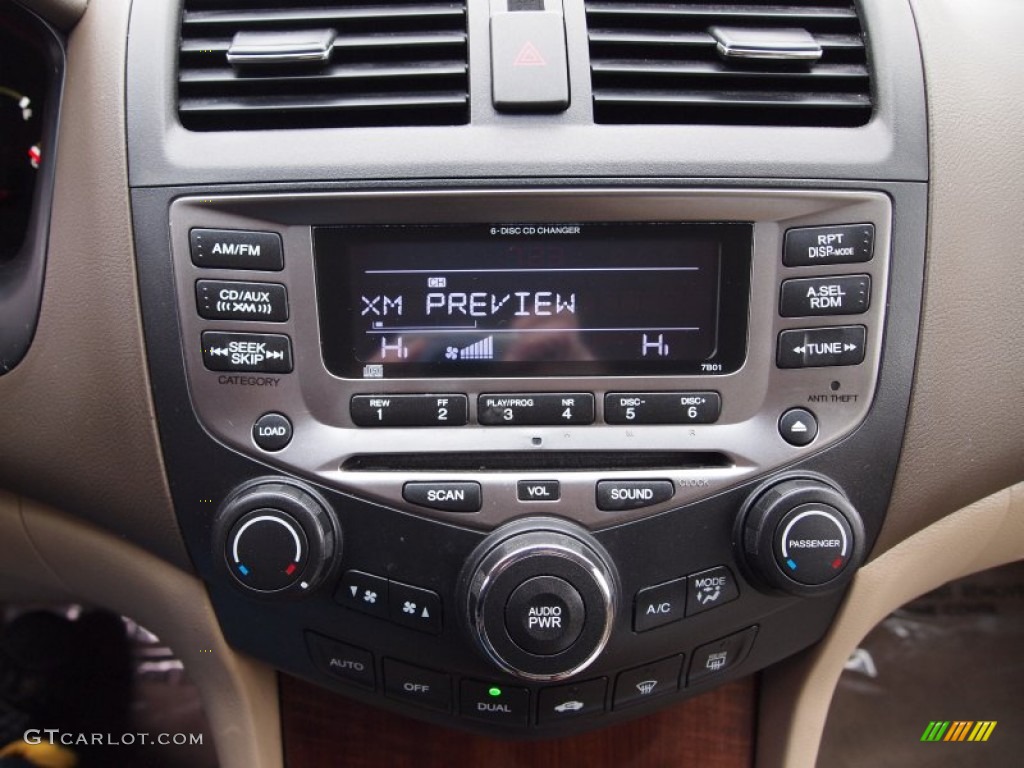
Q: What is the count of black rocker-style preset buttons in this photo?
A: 3